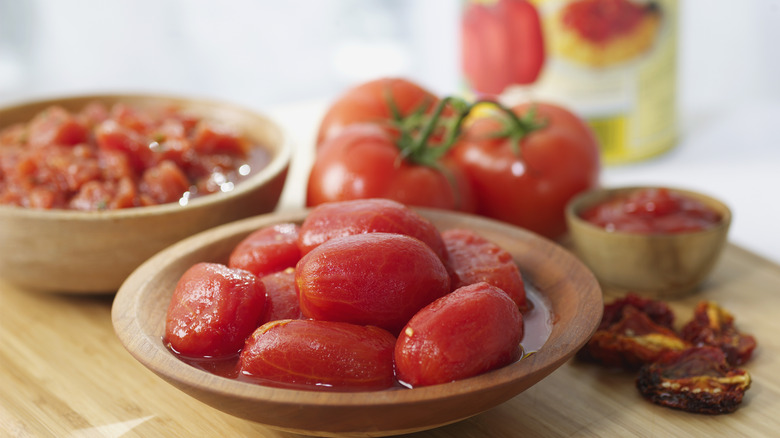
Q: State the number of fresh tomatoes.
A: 3